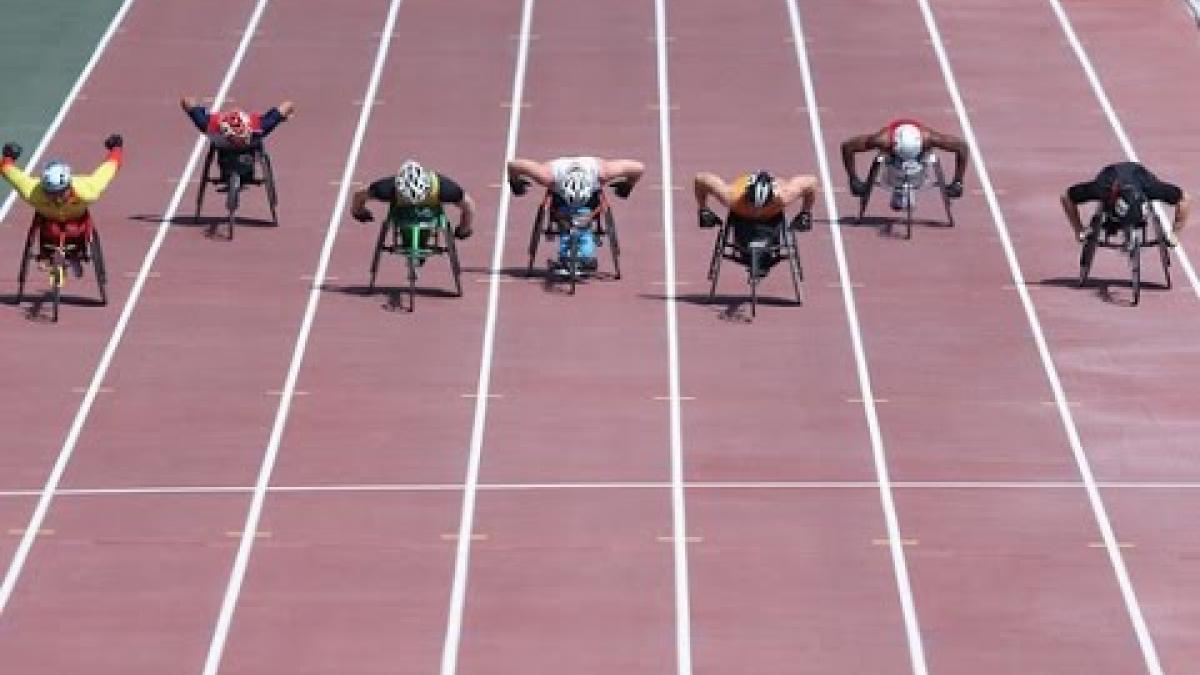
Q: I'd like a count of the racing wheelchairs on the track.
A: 7